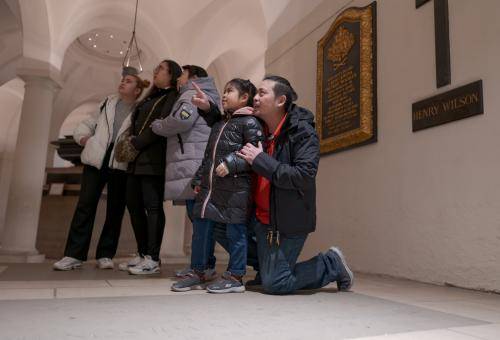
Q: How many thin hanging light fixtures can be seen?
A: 1